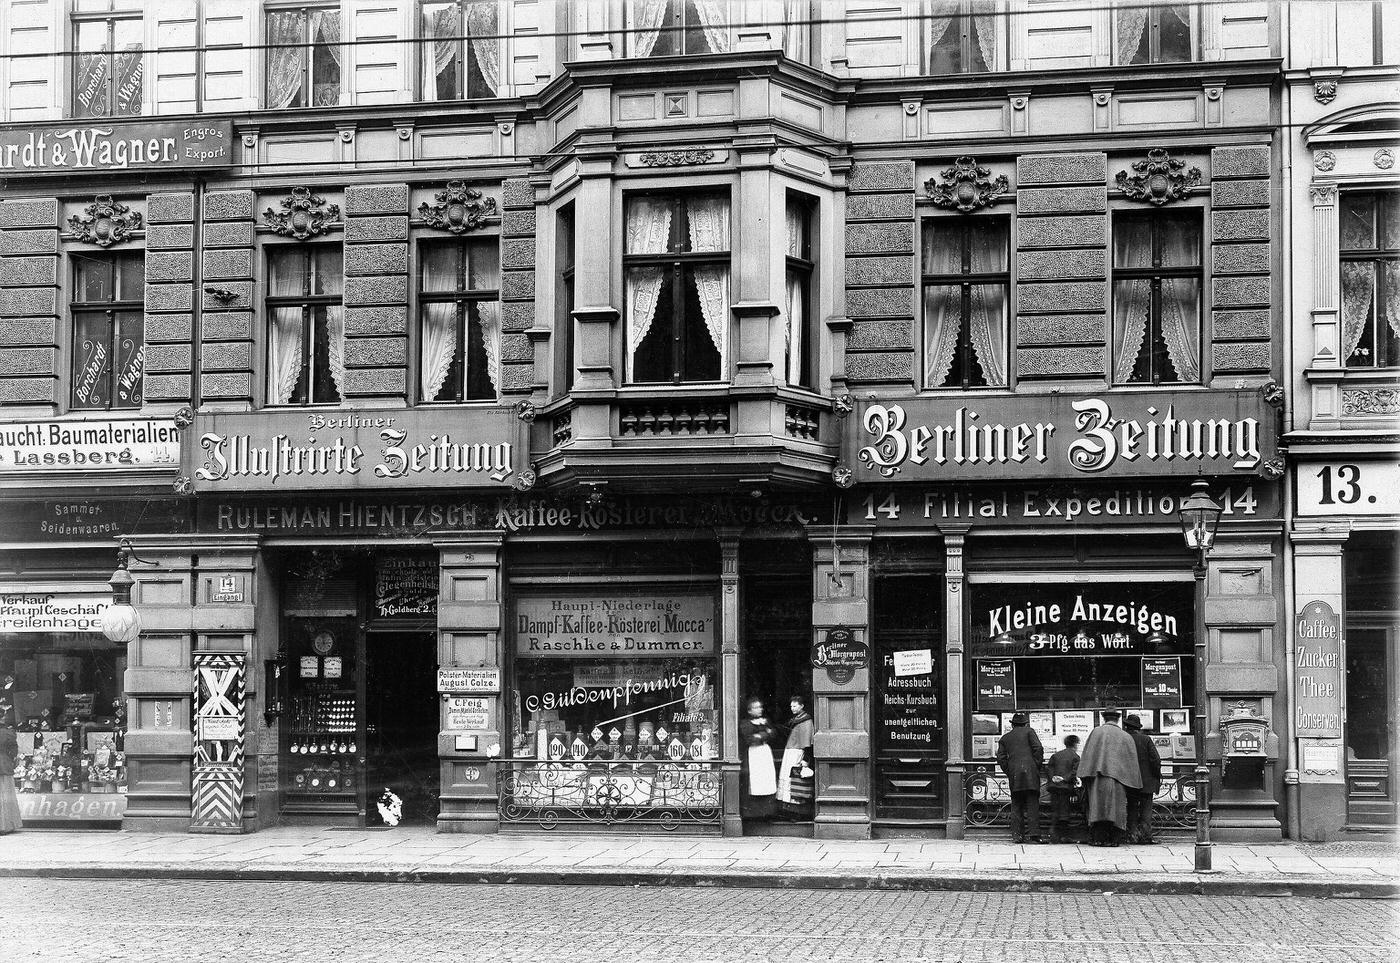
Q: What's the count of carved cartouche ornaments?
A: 5